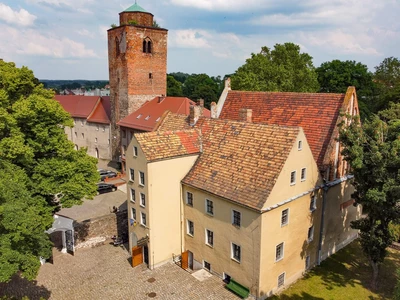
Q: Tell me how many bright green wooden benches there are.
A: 1